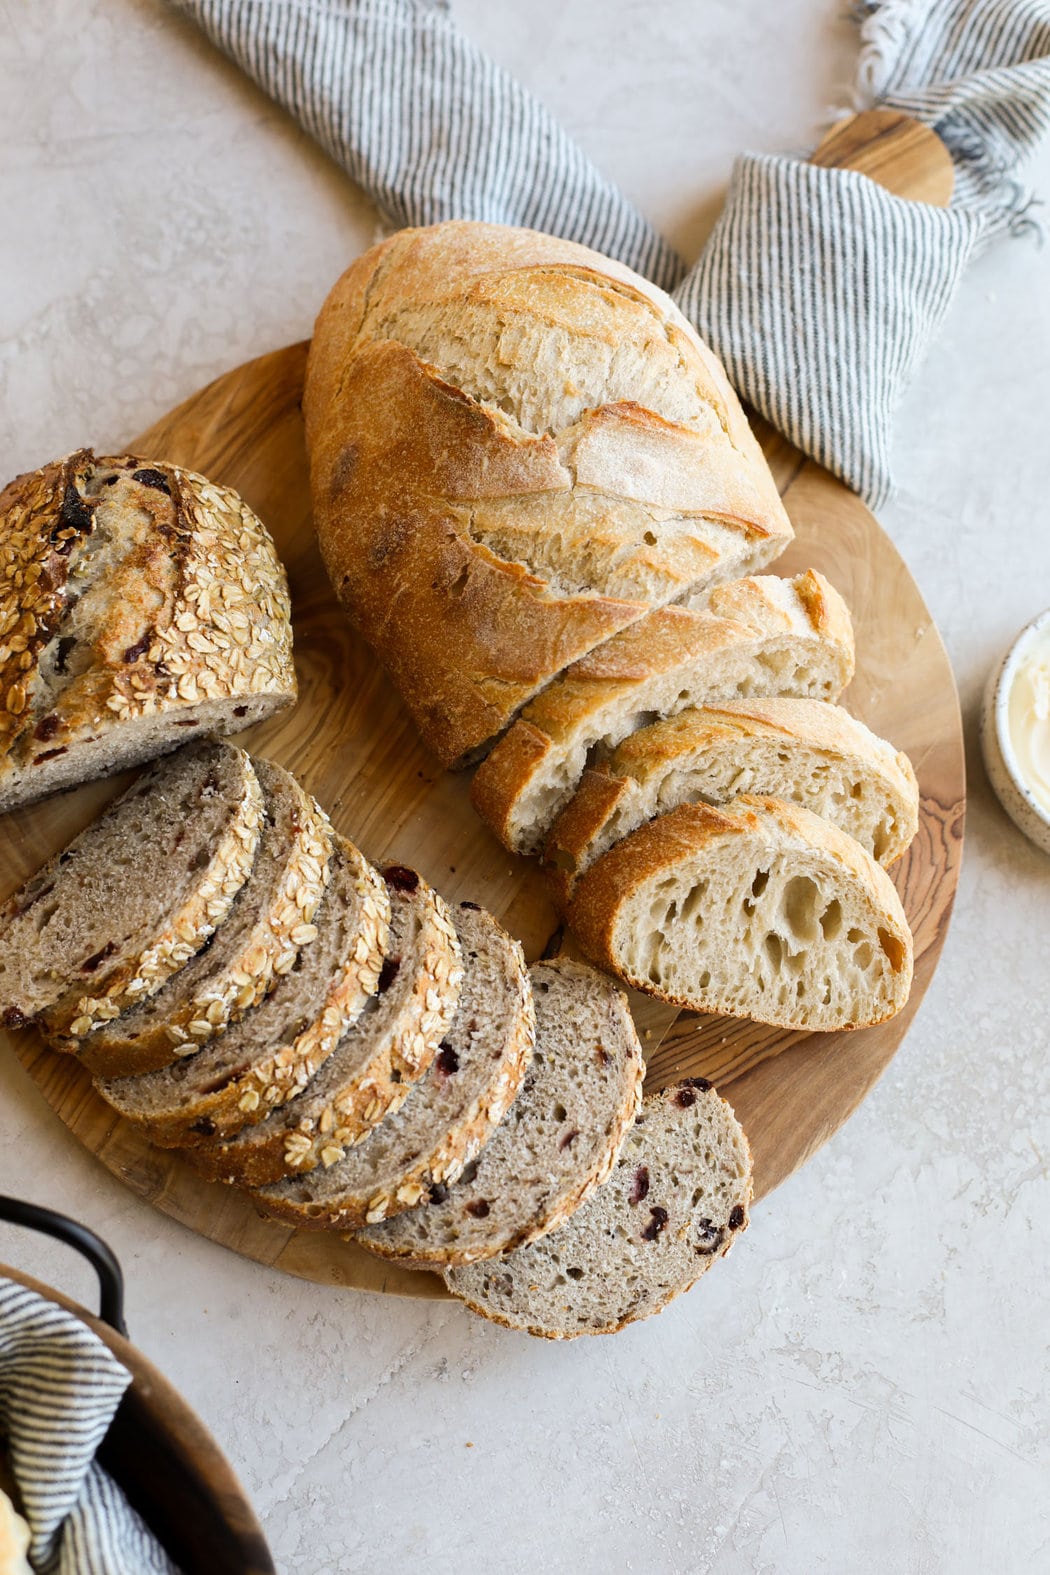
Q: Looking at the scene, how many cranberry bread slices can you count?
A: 7